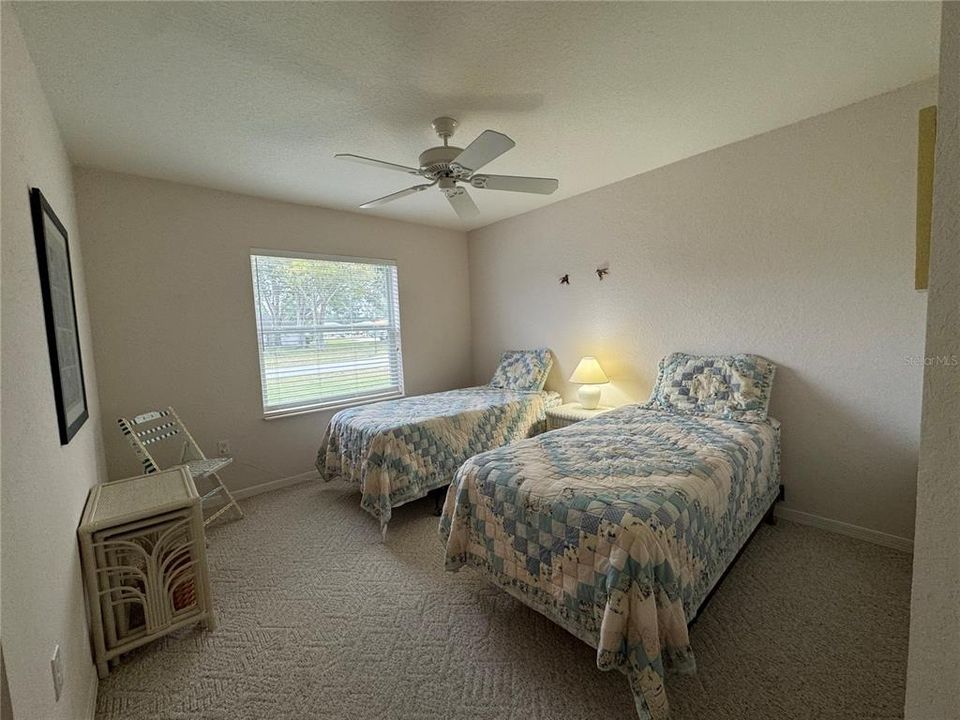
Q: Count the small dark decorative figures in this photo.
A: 2